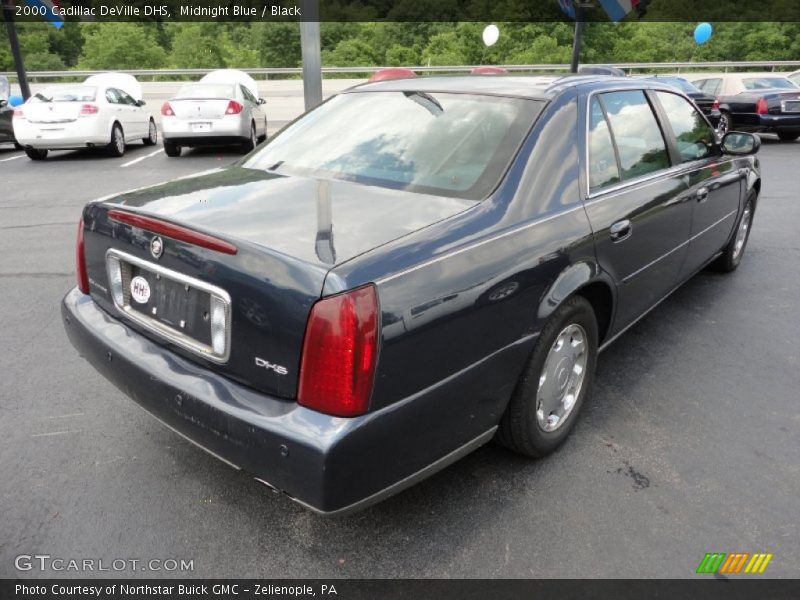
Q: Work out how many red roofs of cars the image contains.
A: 2